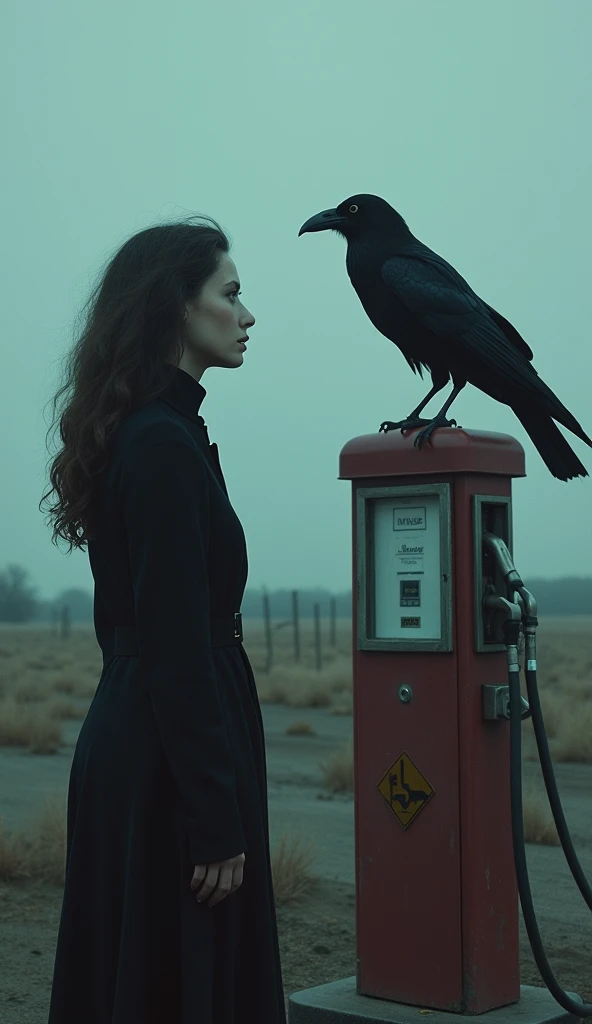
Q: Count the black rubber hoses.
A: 2